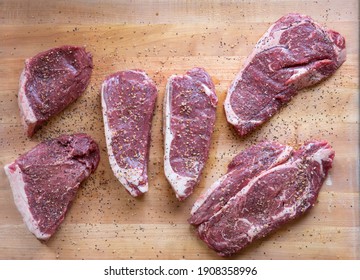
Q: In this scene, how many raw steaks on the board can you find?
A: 6